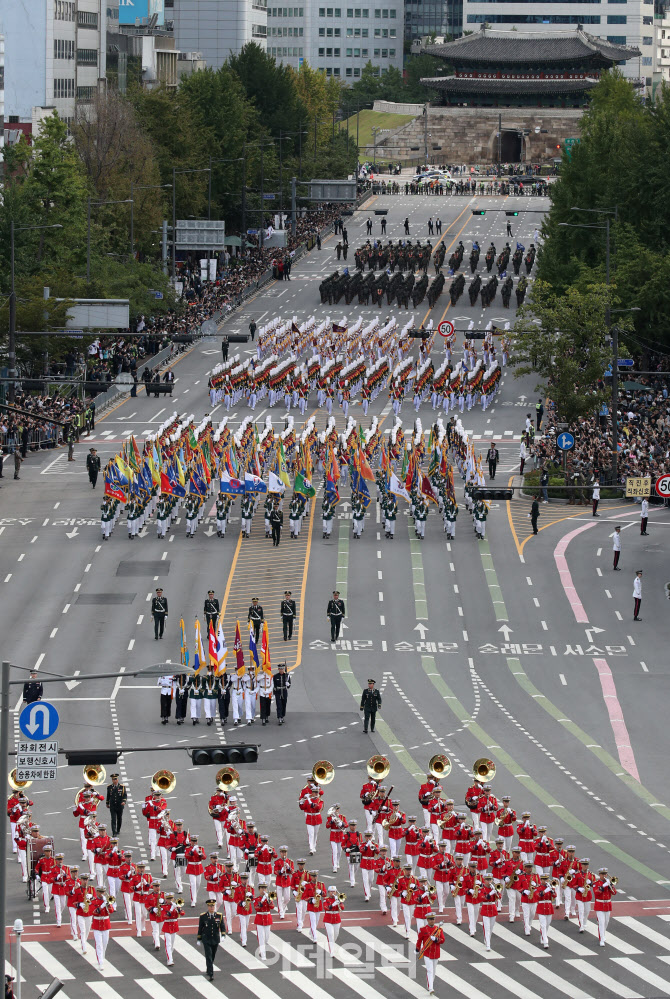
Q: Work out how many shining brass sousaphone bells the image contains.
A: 8